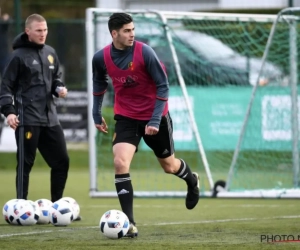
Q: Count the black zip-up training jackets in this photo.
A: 1